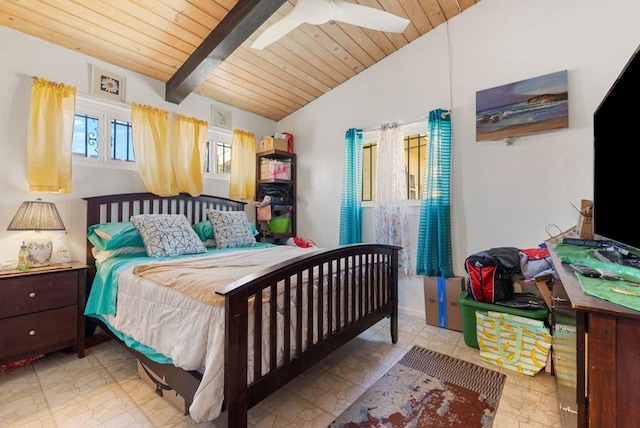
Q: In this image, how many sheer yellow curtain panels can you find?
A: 4